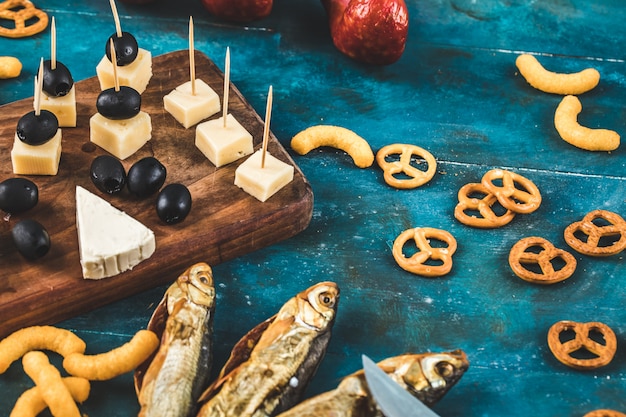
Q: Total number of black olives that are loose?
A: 5